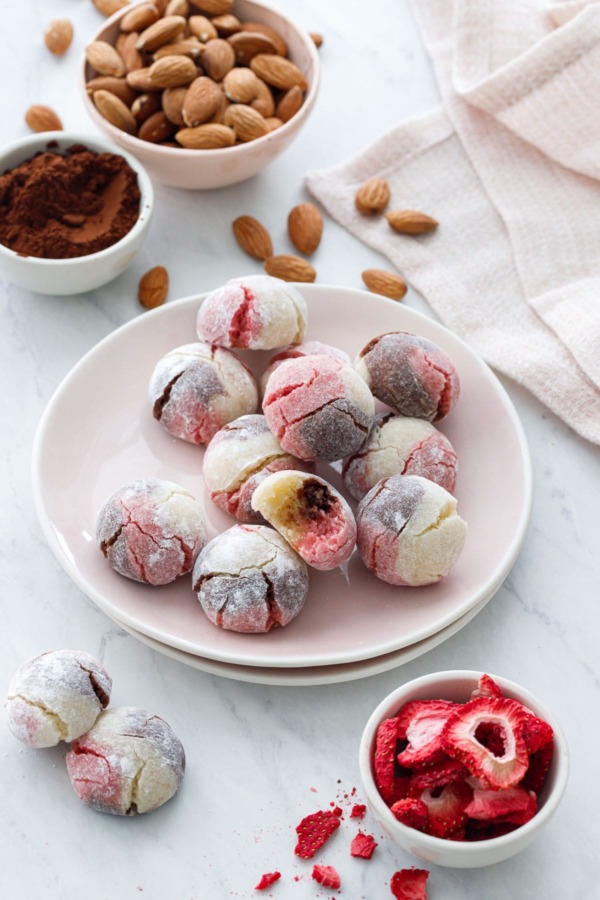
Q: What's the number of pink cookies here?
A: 13